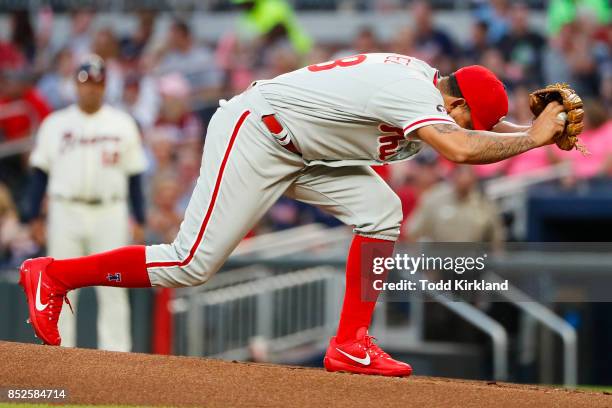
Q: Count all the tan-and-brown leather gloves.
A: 1